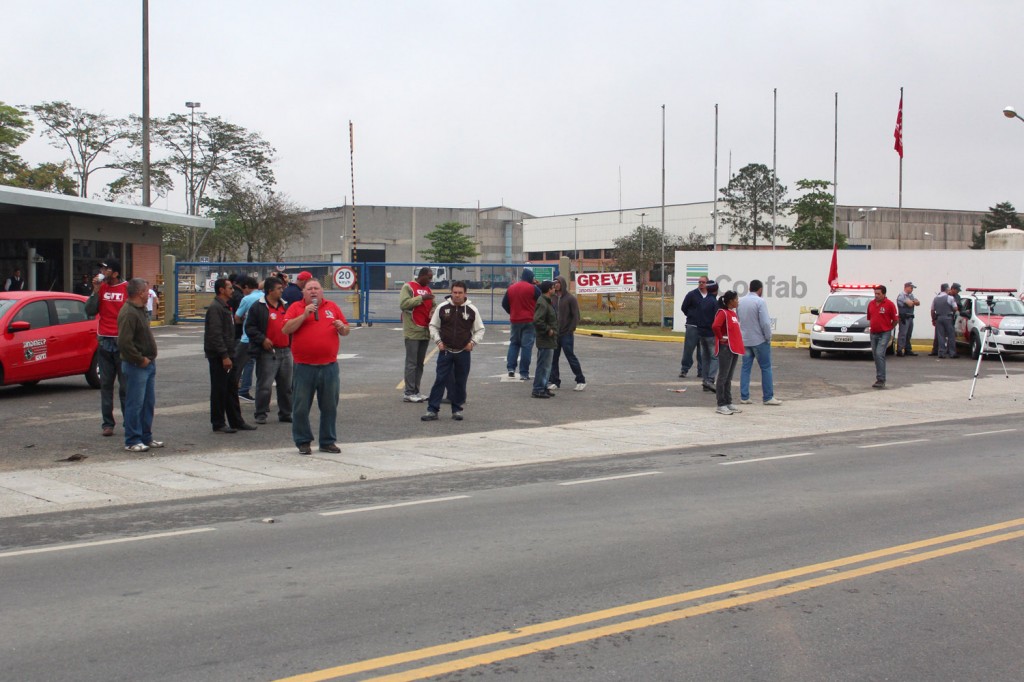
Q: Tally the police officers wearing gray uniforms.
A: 3